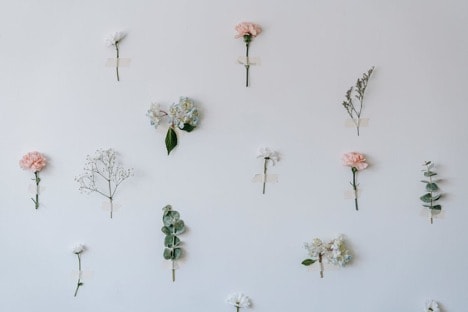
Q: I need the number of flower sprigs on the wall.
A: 14